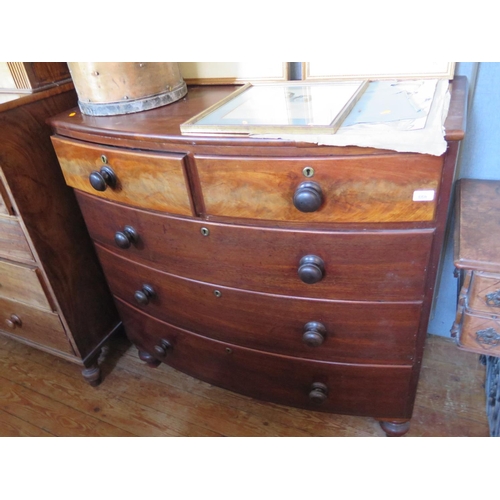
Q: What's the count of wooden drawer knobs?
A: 9